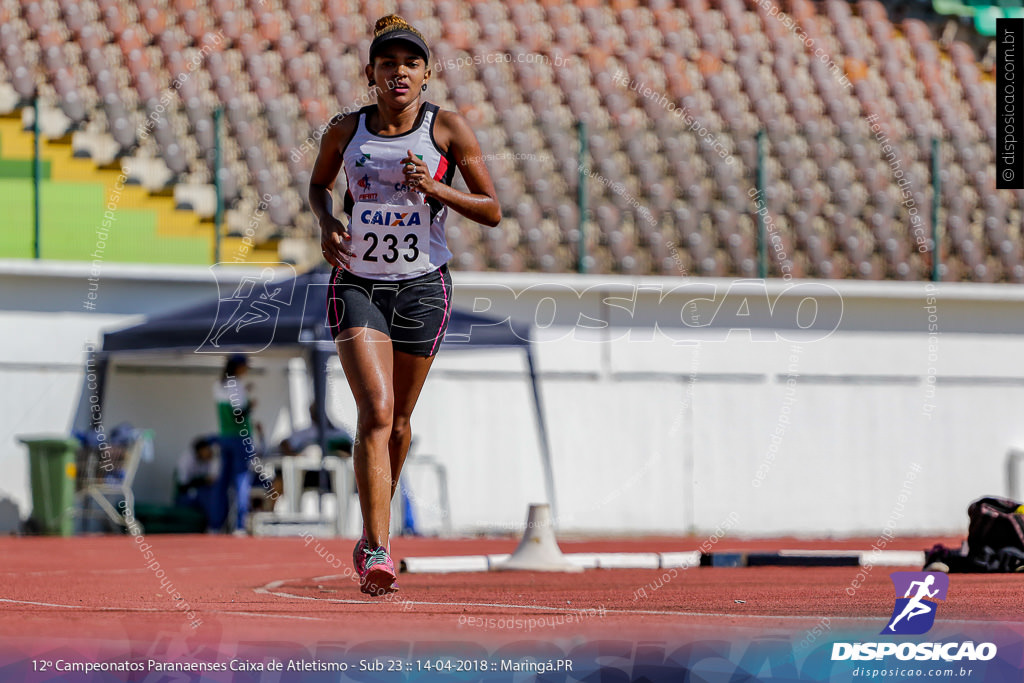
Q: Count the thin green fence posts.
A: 5